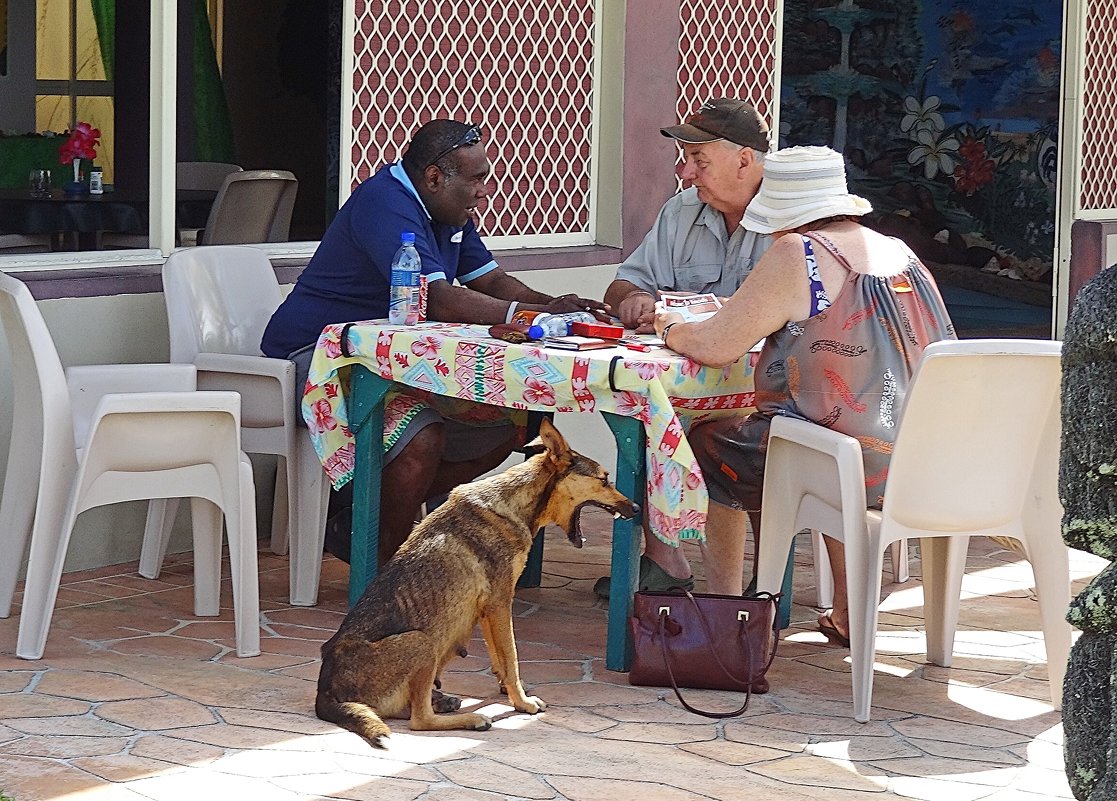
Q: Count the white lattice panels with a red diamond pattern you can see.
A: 3